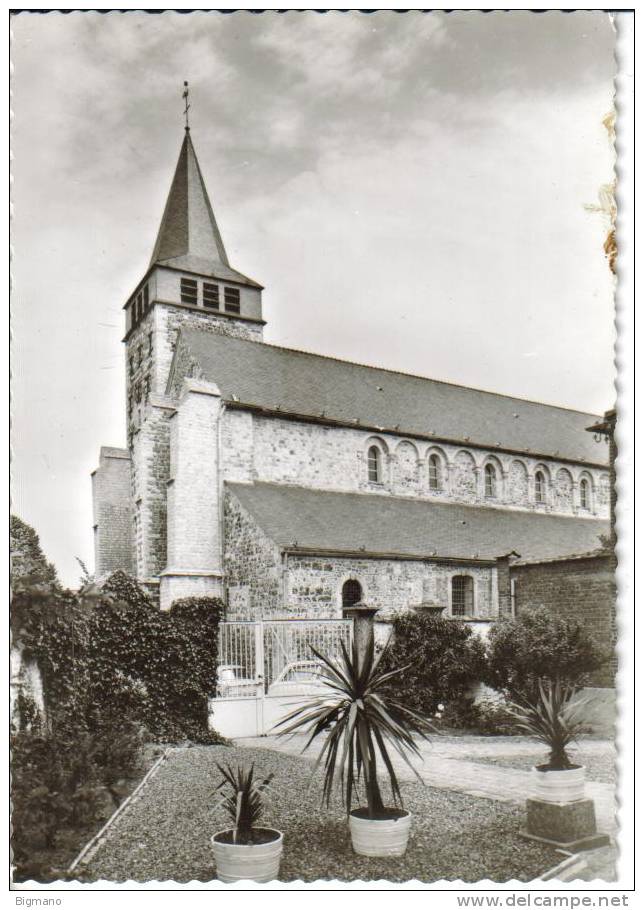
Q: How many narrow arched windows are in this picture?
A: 5